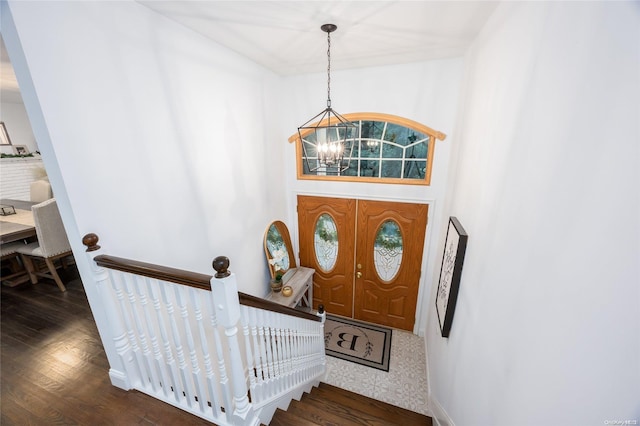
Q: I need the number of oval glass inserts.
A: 2